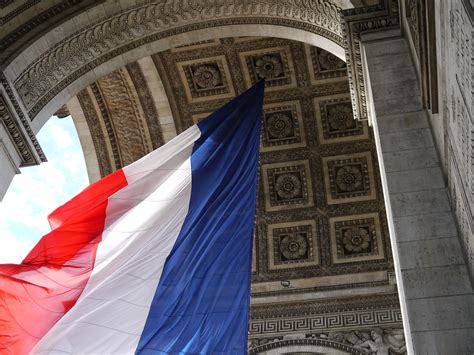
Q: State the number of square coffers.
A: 9